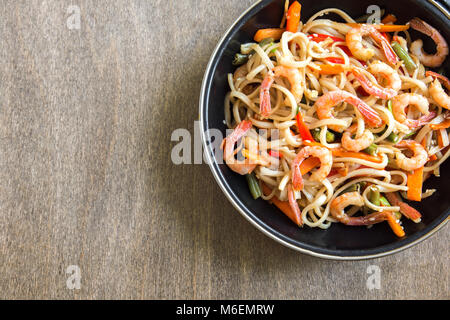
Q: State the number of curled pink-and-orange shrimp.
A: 12